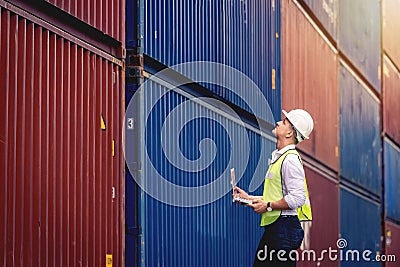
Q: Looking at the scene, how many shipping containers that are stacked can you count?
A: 14